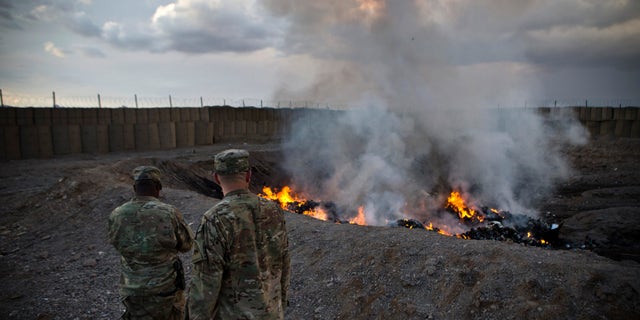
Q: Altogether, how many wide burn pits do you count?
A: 1